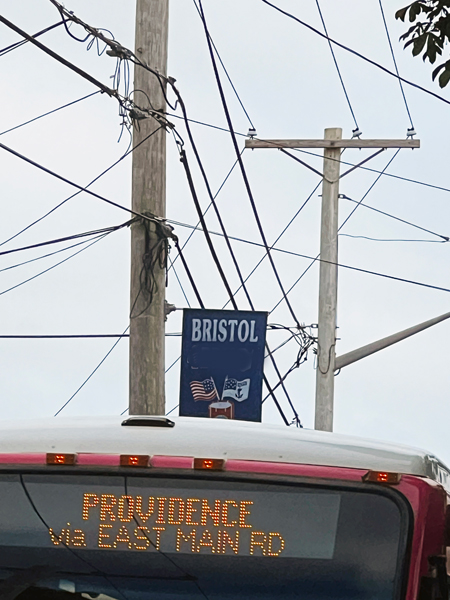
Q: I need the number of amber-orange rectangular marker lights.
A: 4